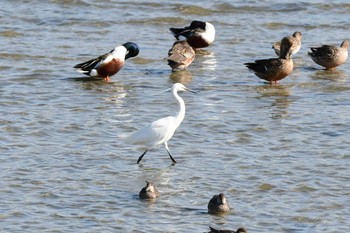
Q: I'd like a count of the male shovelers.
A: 2